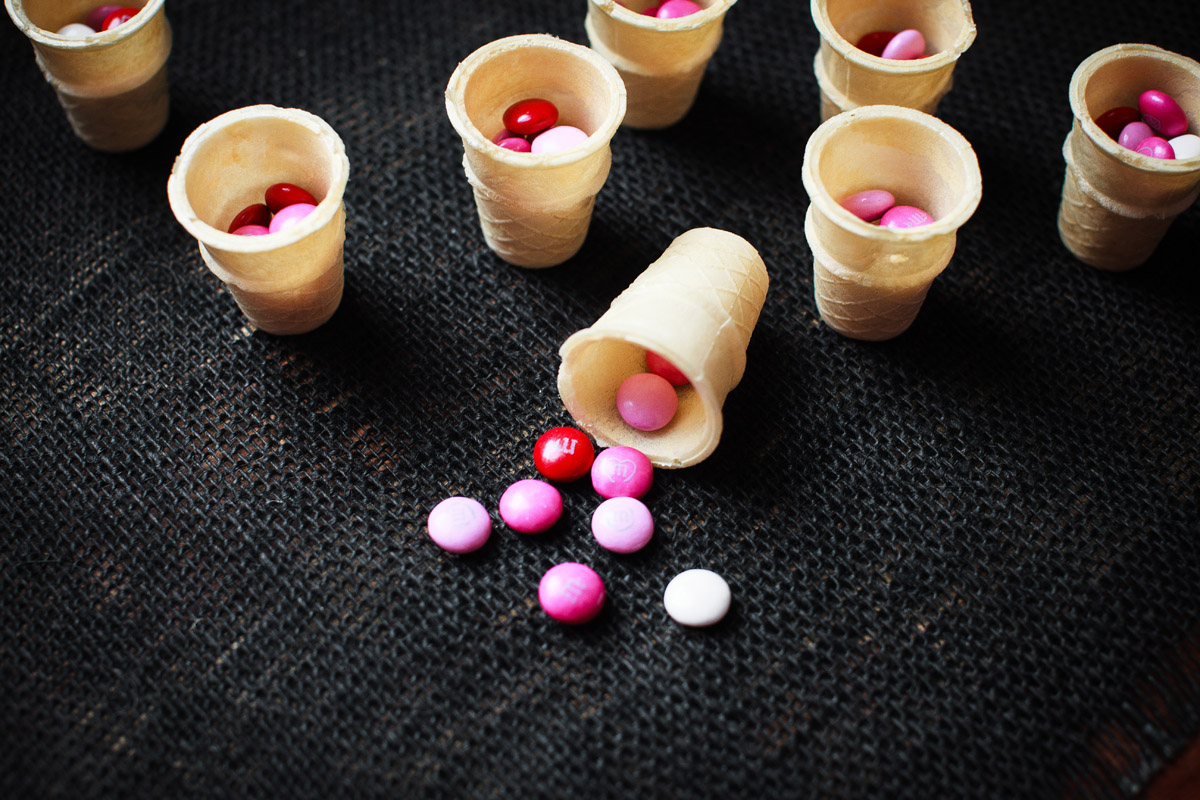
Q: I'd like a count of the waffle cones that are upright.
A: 7